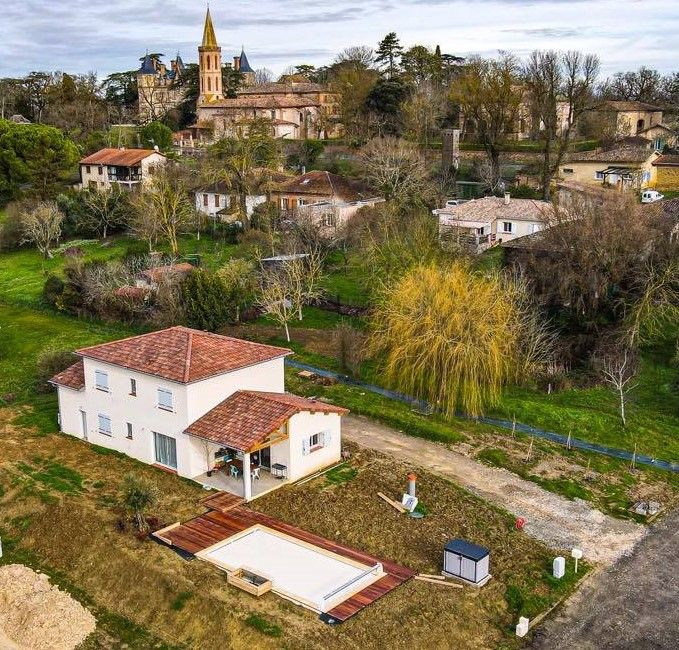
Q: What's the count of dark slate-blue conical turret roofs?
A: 3